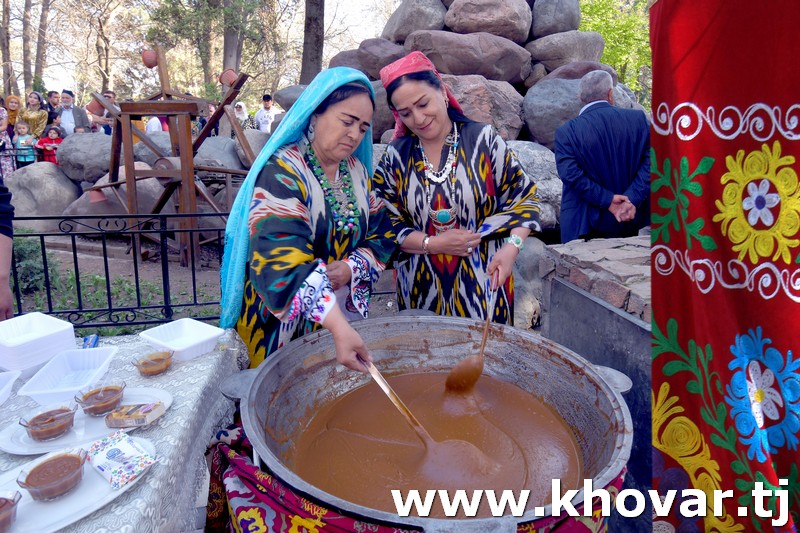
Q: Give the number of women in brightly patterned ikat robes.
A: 2